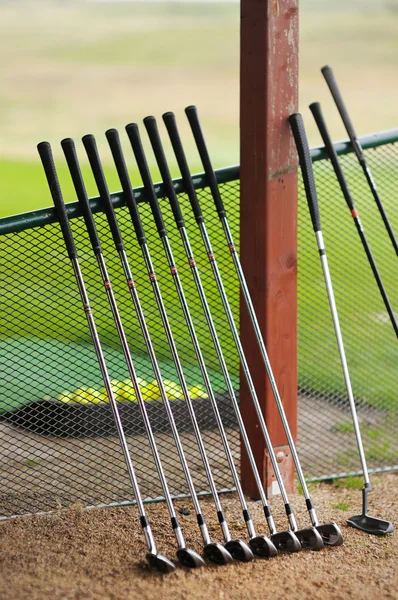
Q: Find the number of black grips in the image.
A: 11